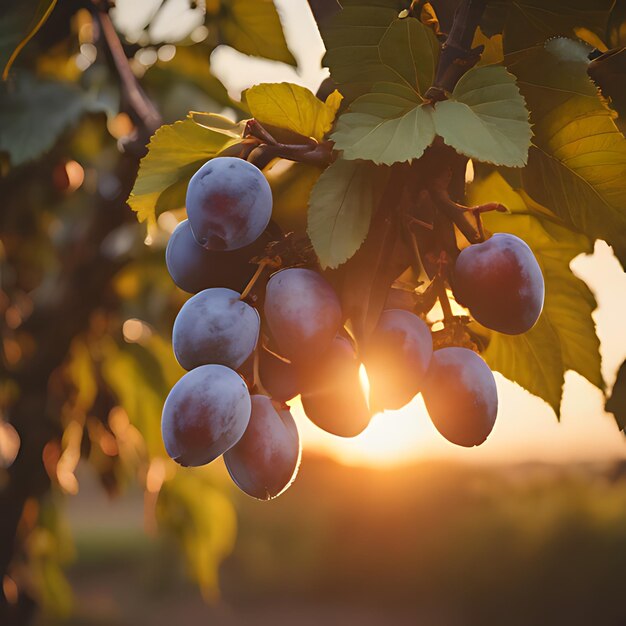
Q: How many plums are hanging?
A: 11